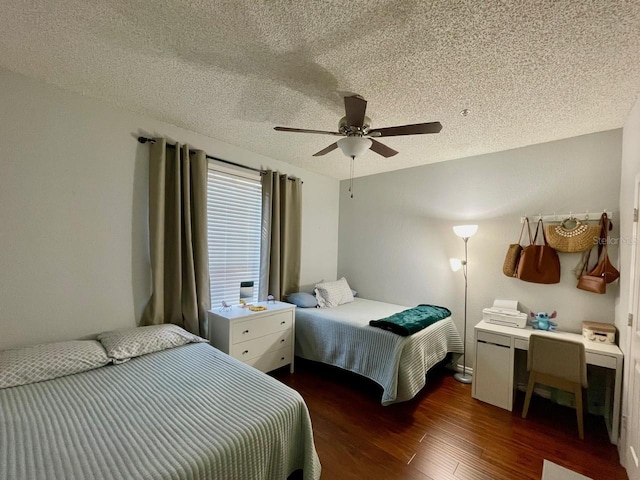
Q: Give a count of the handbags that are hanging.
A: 5